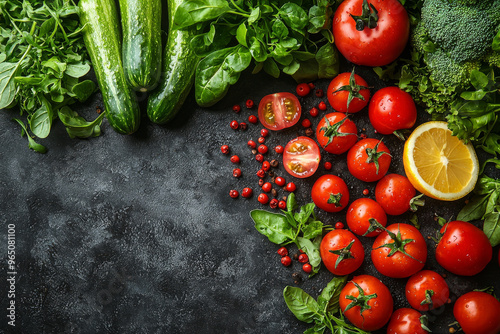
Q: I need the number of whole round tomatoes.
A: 15